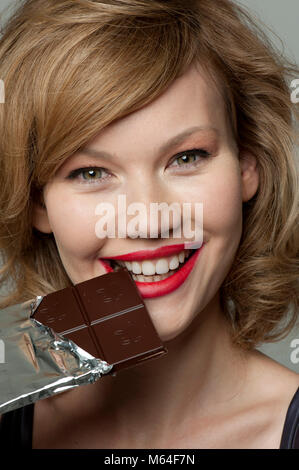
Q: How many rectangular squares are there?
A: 4